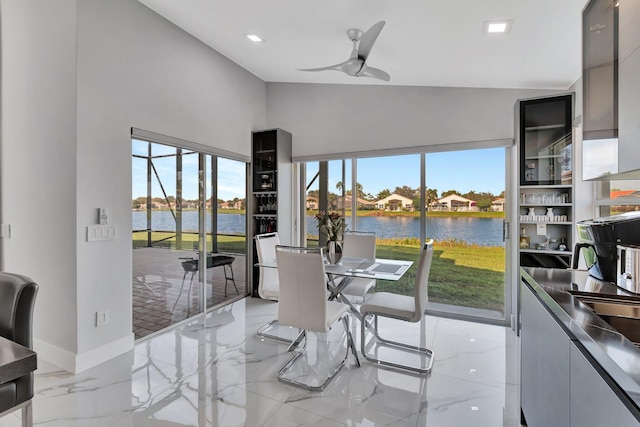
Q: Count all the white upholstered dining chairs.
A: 4